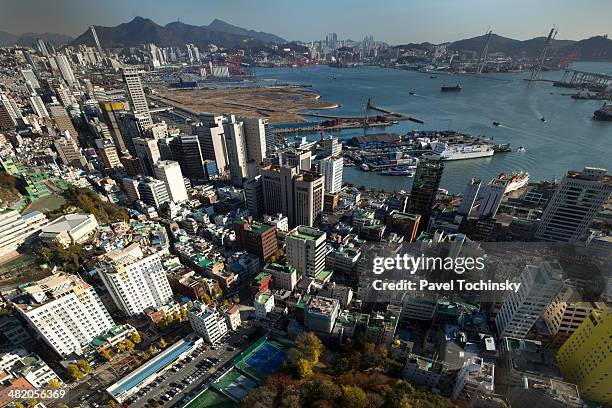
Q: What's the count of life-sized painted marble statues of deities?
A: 0